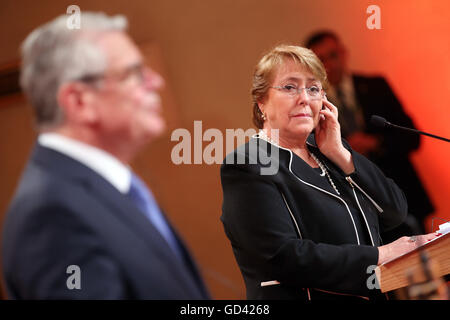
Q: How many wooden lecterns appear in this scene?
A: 1